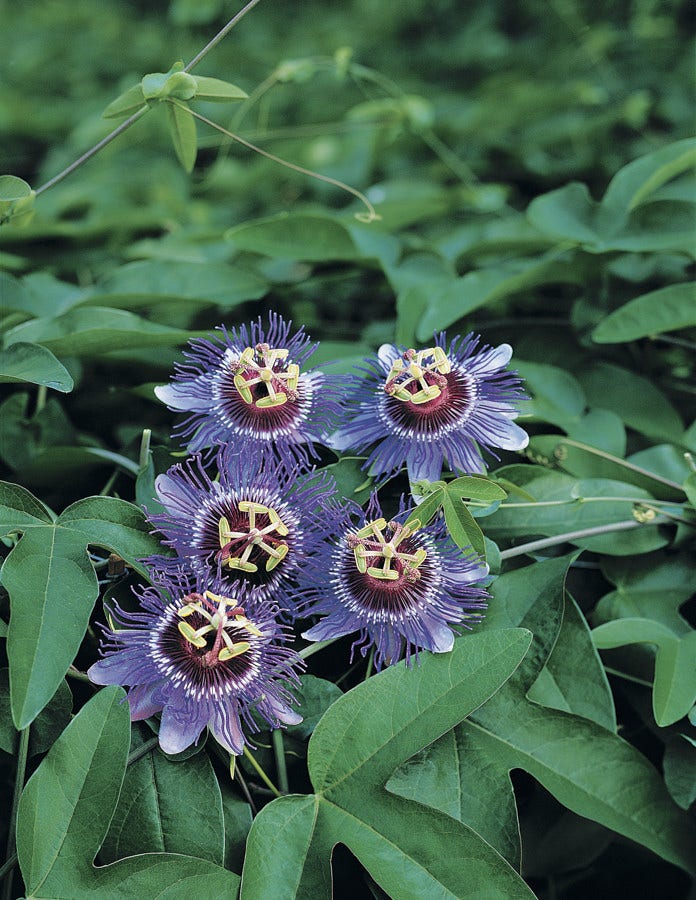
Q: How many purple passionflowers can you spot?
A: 5